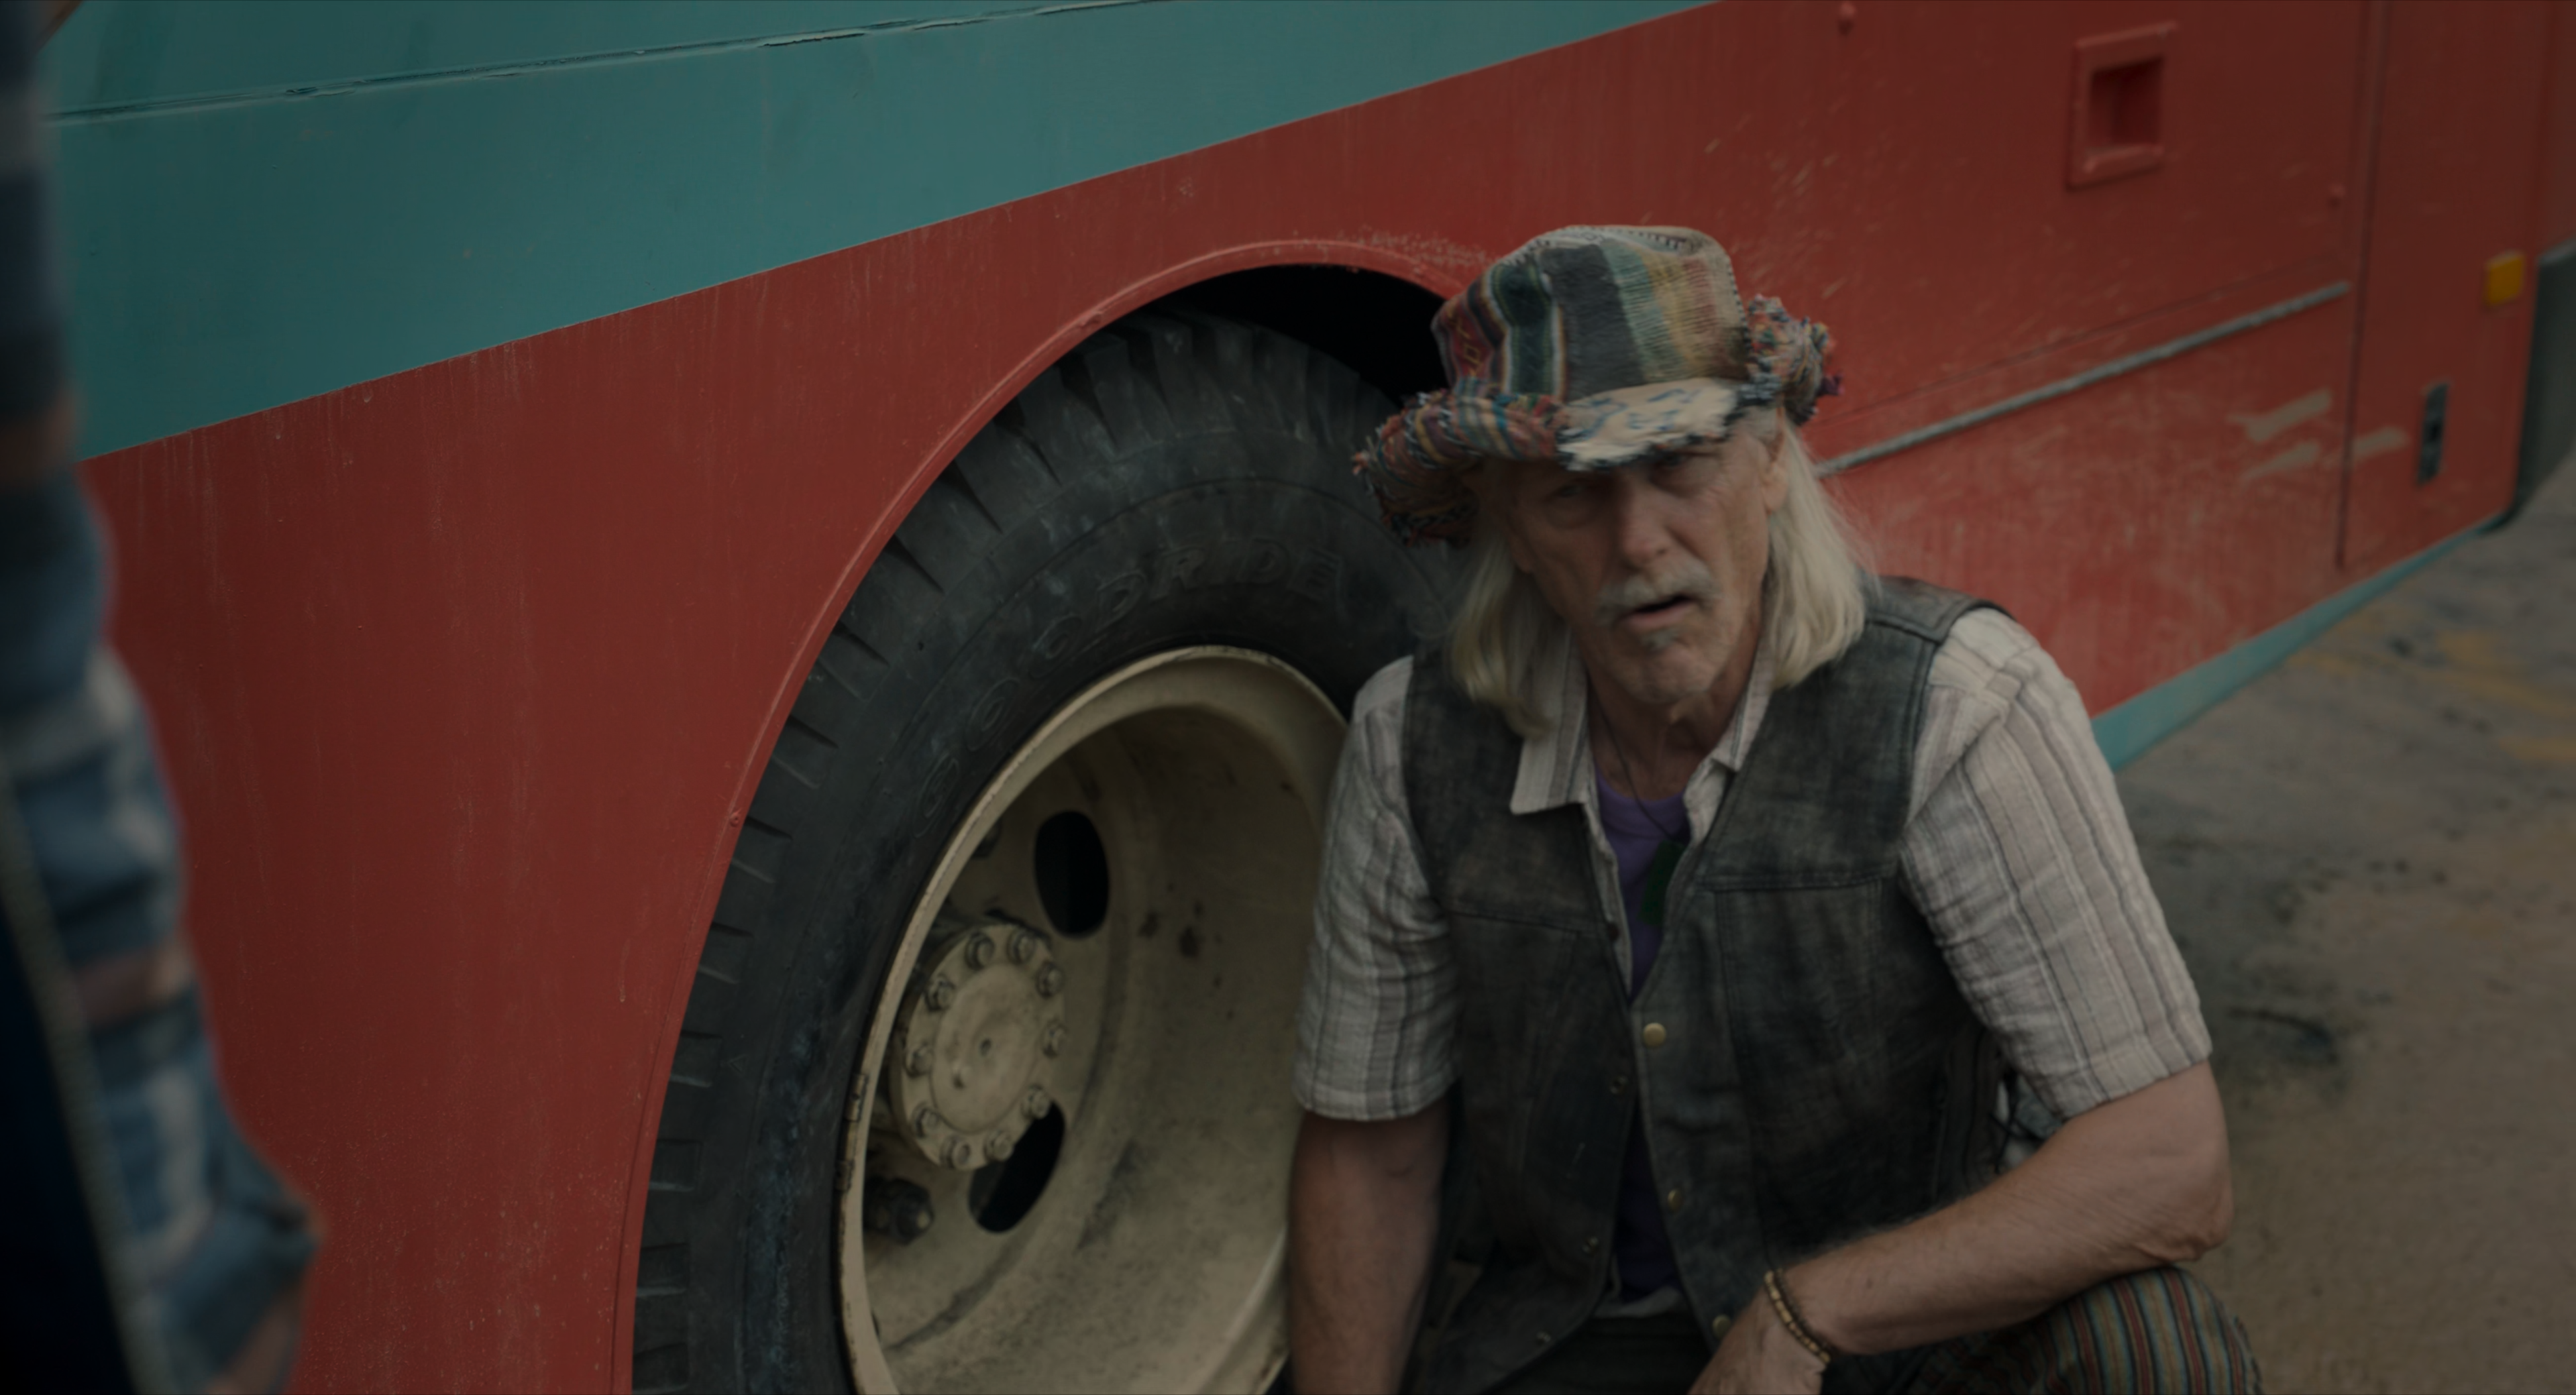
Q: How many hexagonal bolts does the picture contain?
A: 10